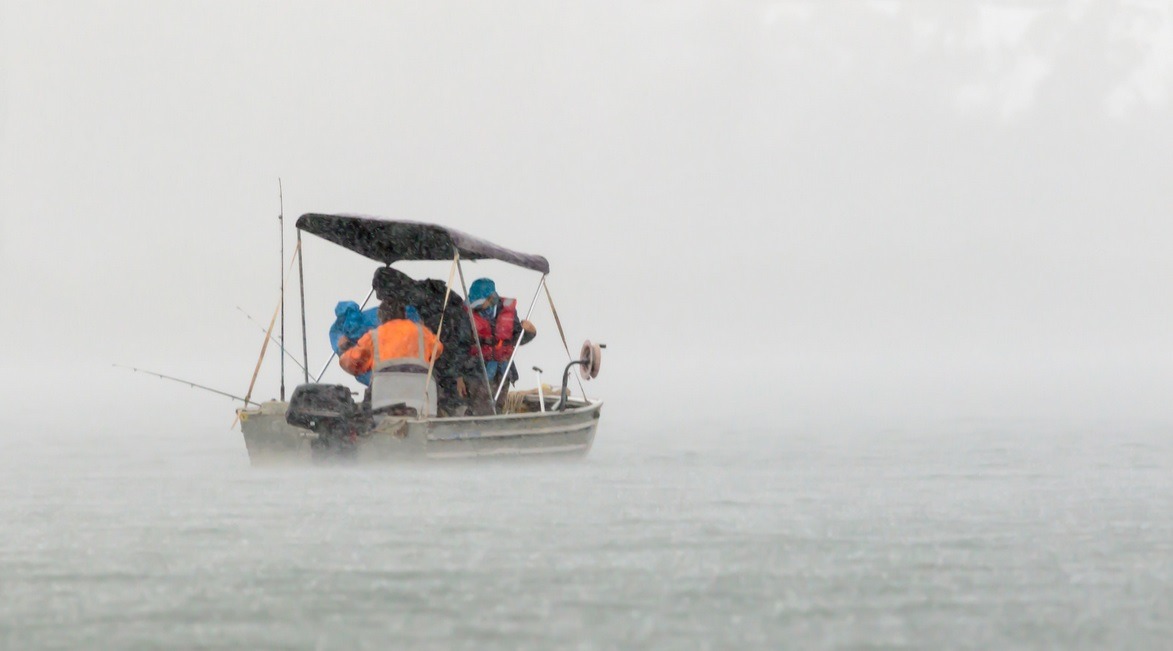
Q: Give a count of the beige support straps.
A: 3